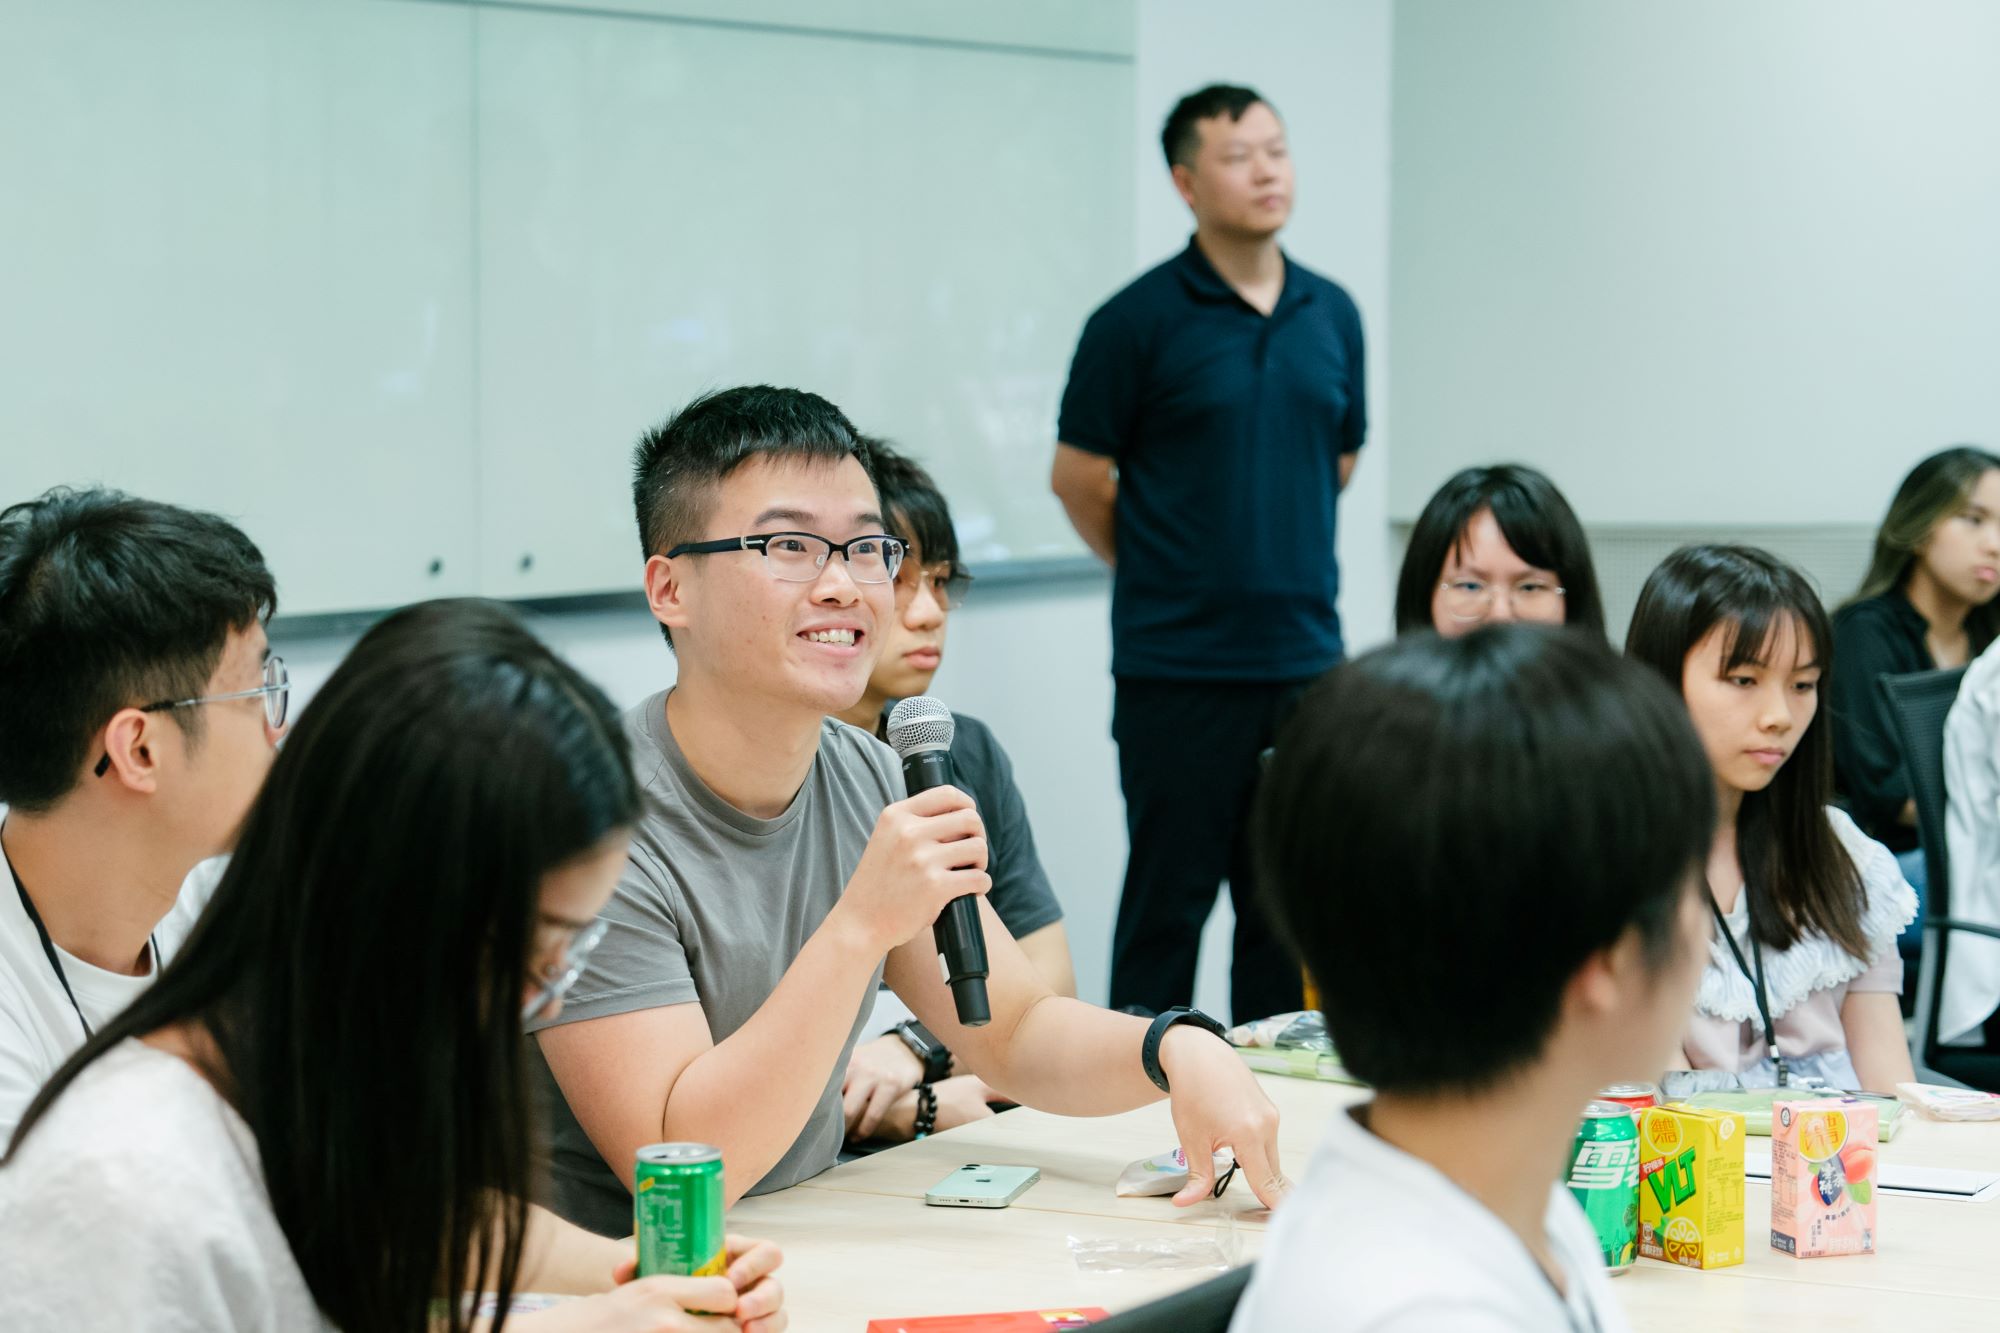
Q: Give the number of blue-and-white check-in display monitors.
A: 0